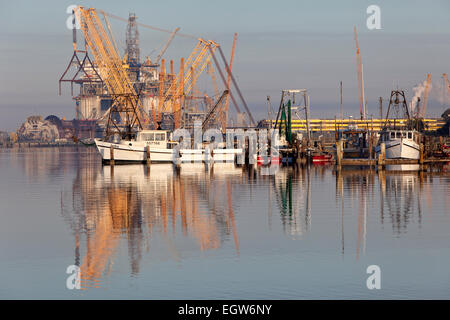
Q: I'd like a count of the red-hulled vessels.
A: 2